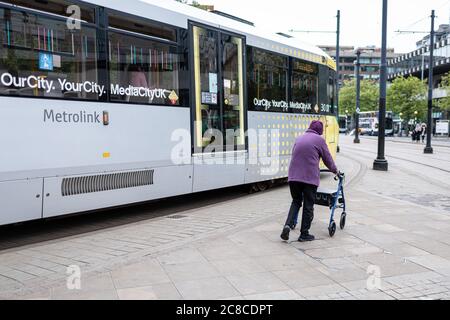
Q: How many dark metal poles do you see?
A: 4